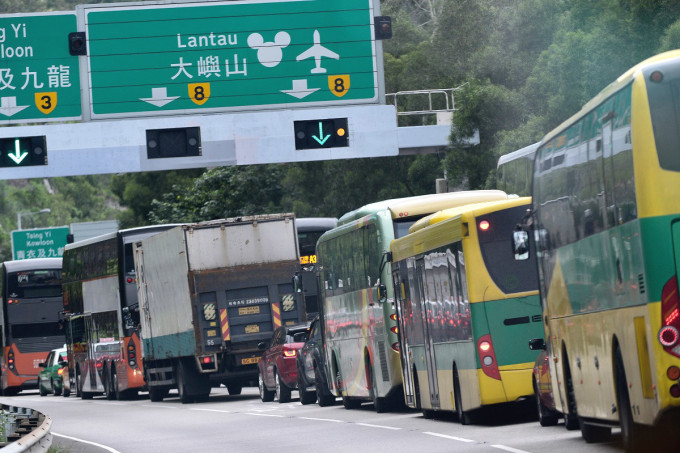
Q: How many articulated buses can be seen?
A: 0